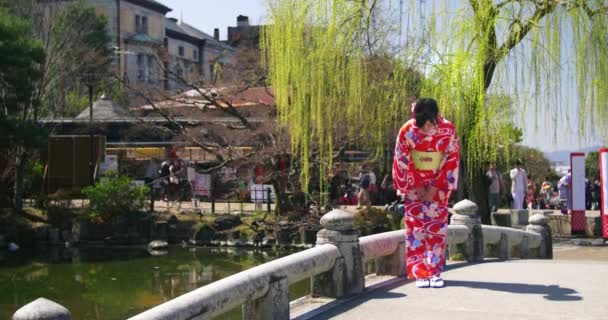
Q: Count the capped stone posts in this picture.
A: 4